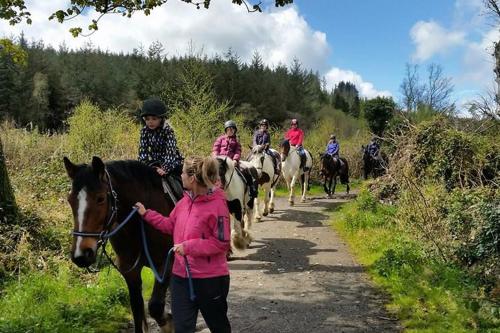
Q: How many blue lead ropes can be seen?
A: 1